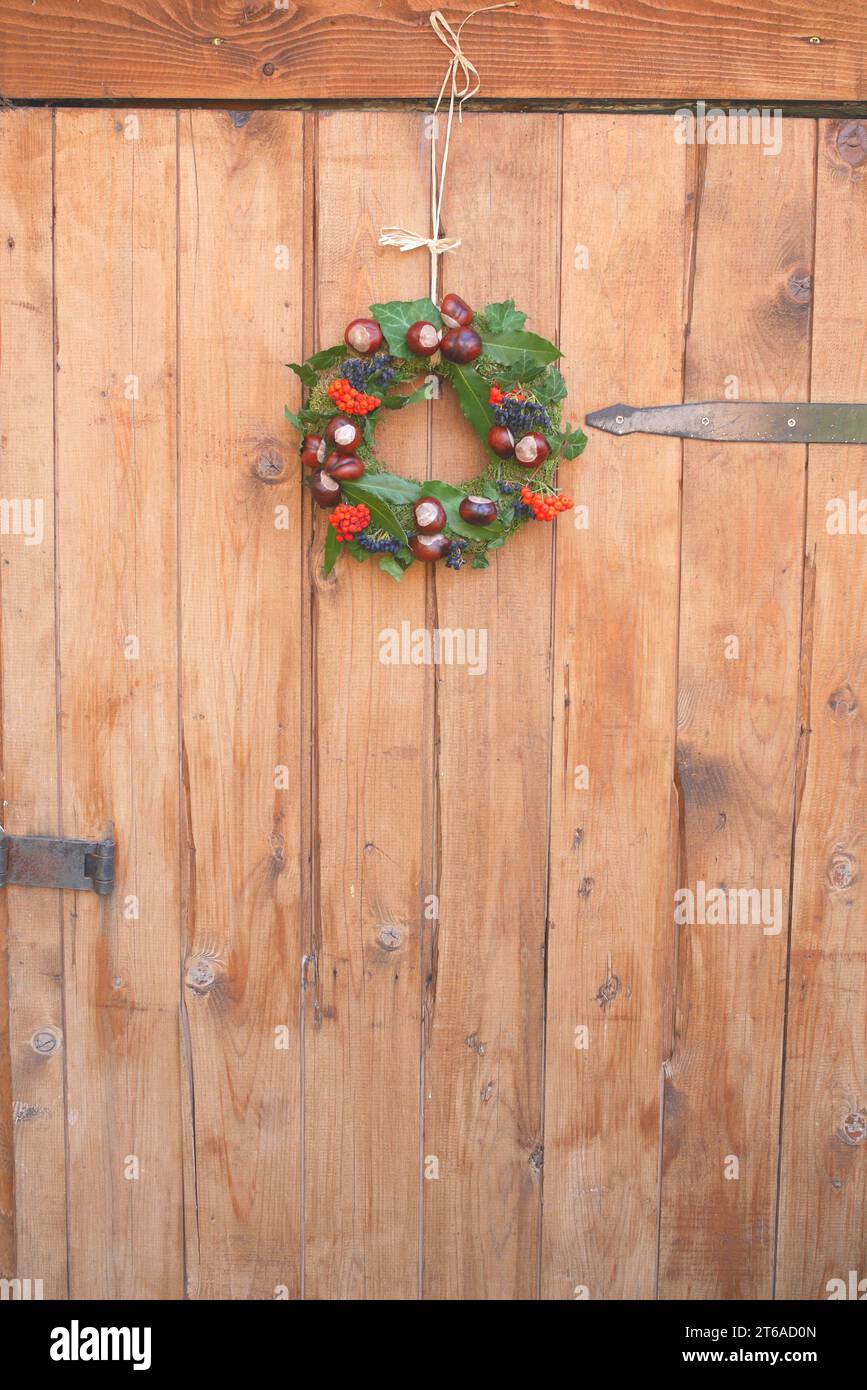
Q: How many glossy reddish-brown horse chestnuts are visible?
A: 13